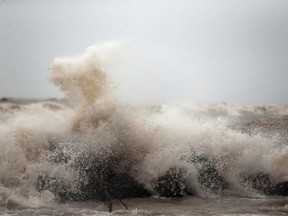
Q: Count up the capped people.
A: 0